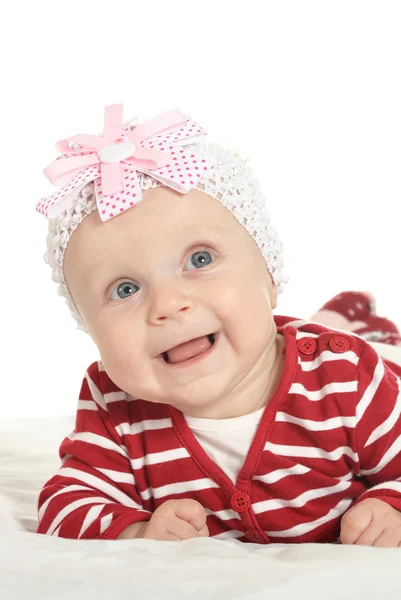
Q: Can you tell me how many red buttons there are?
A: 4